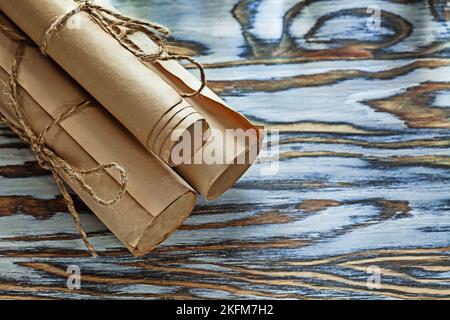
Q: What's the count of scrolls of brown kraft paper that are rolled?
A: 3